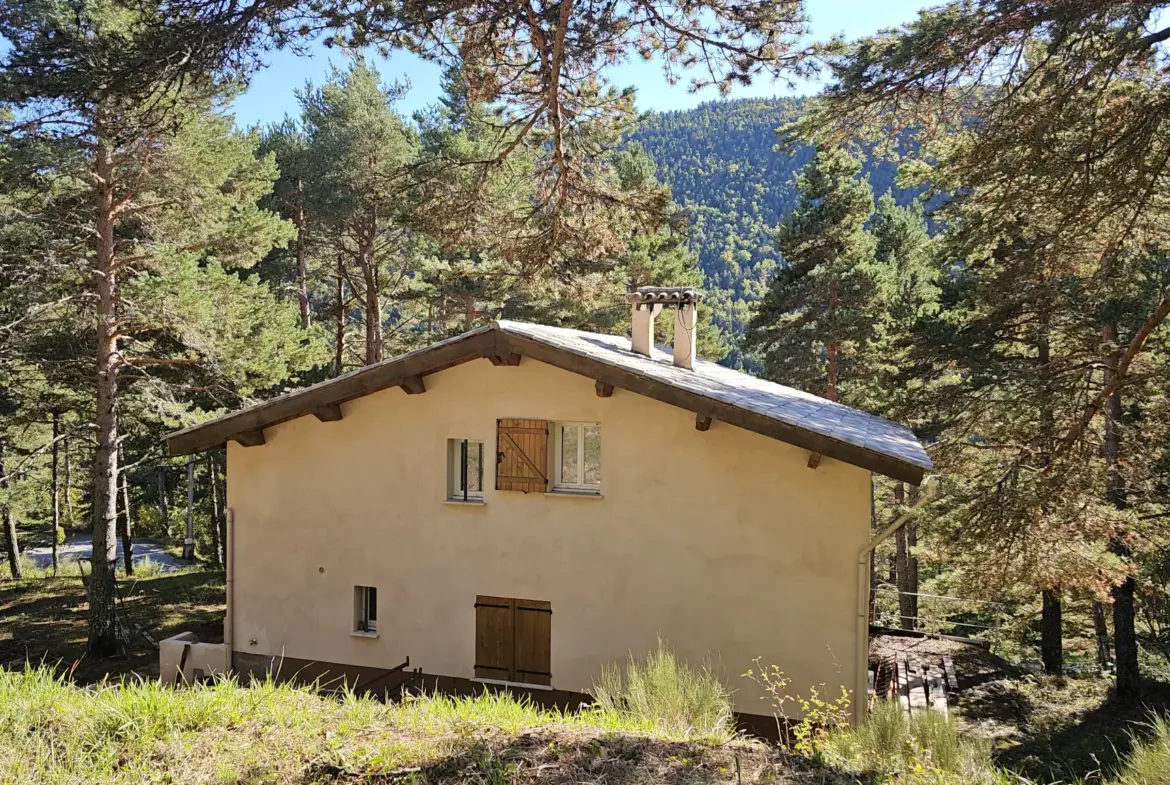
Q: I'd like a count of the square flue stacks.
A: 2